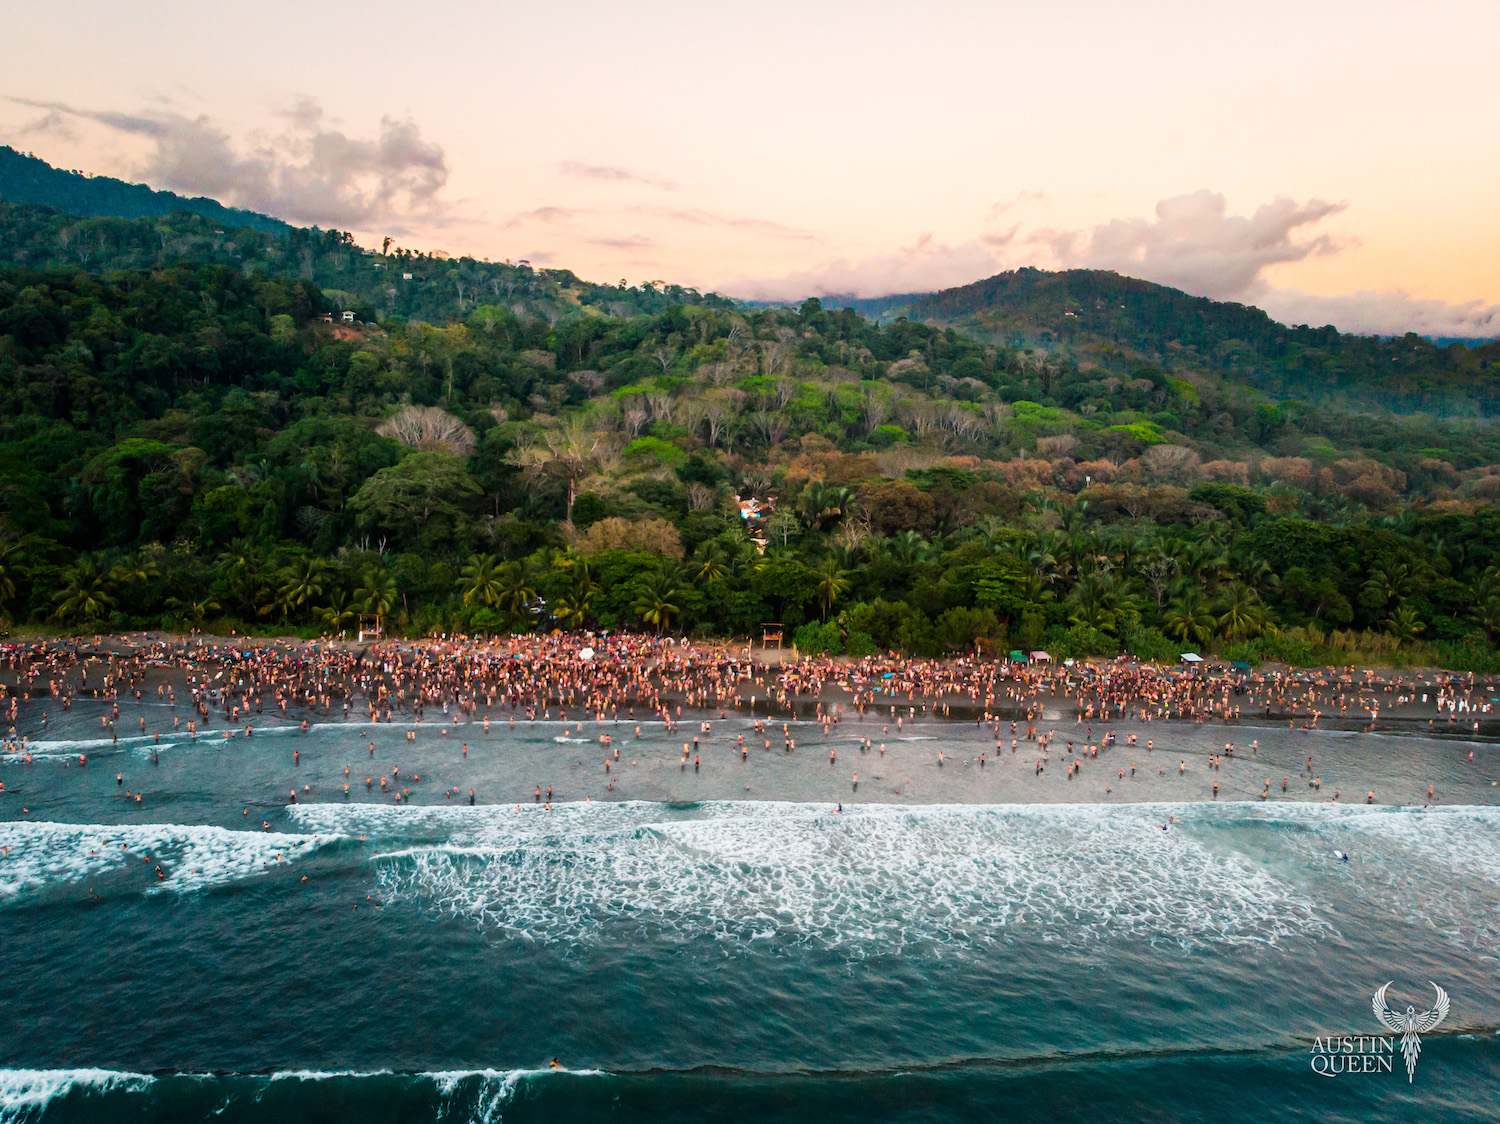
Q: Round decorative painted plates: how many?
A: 0